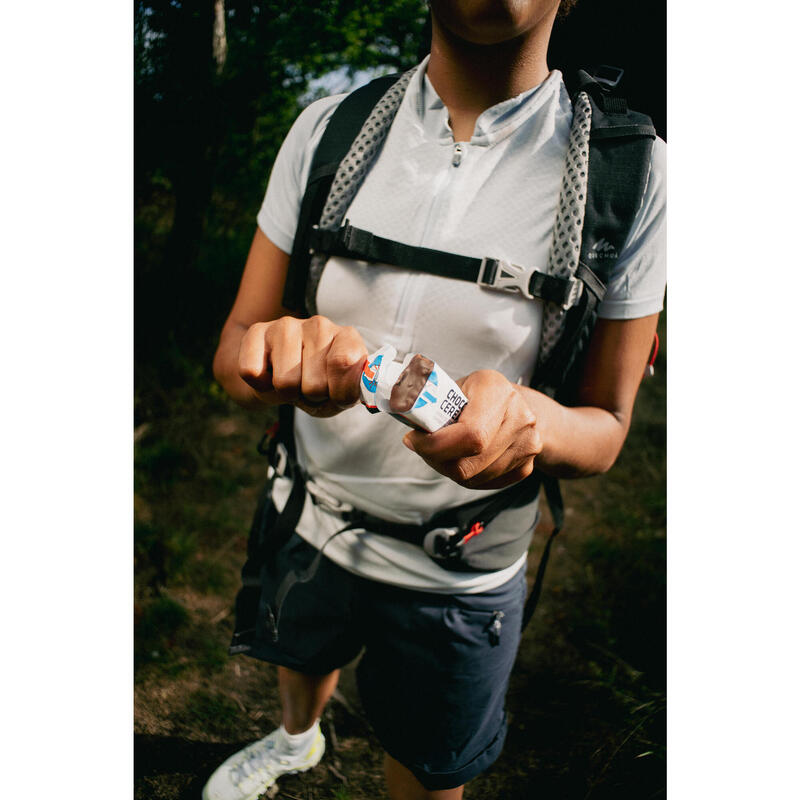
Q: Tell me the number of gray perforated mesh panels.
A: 2